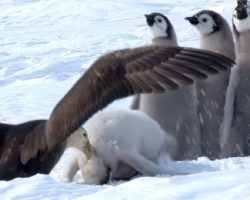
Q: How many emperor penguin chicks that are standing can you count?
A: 3